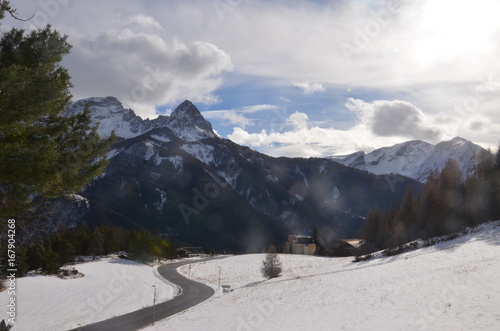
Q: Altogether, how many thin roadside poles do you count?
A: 3